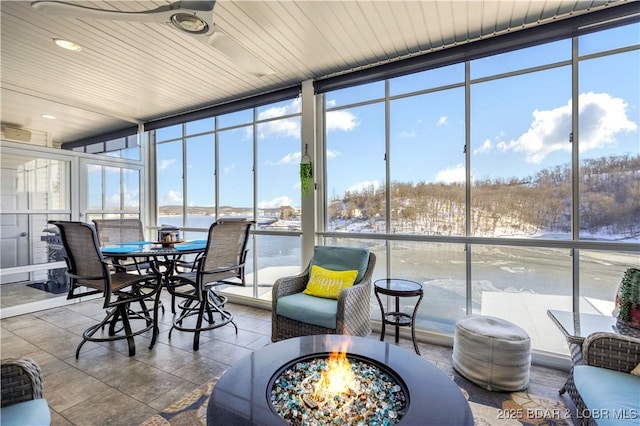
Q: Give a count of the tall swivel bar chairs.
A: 4